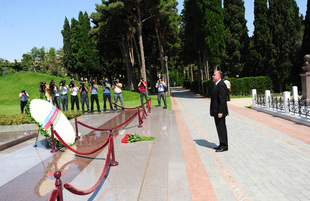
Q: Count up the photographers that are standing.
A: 11